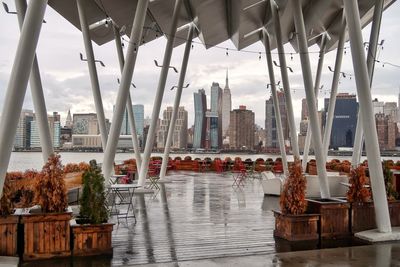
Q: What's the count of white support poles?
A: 14